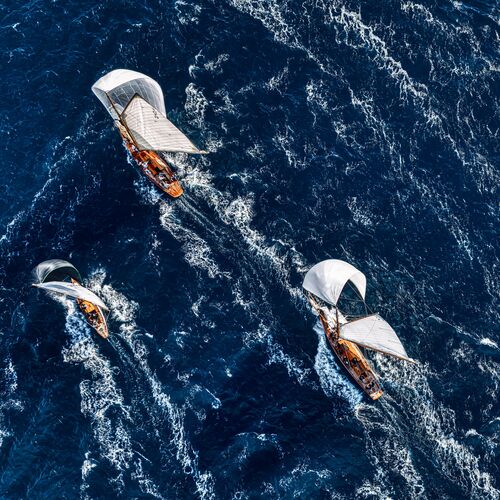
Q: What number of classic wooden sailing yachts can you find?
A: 3